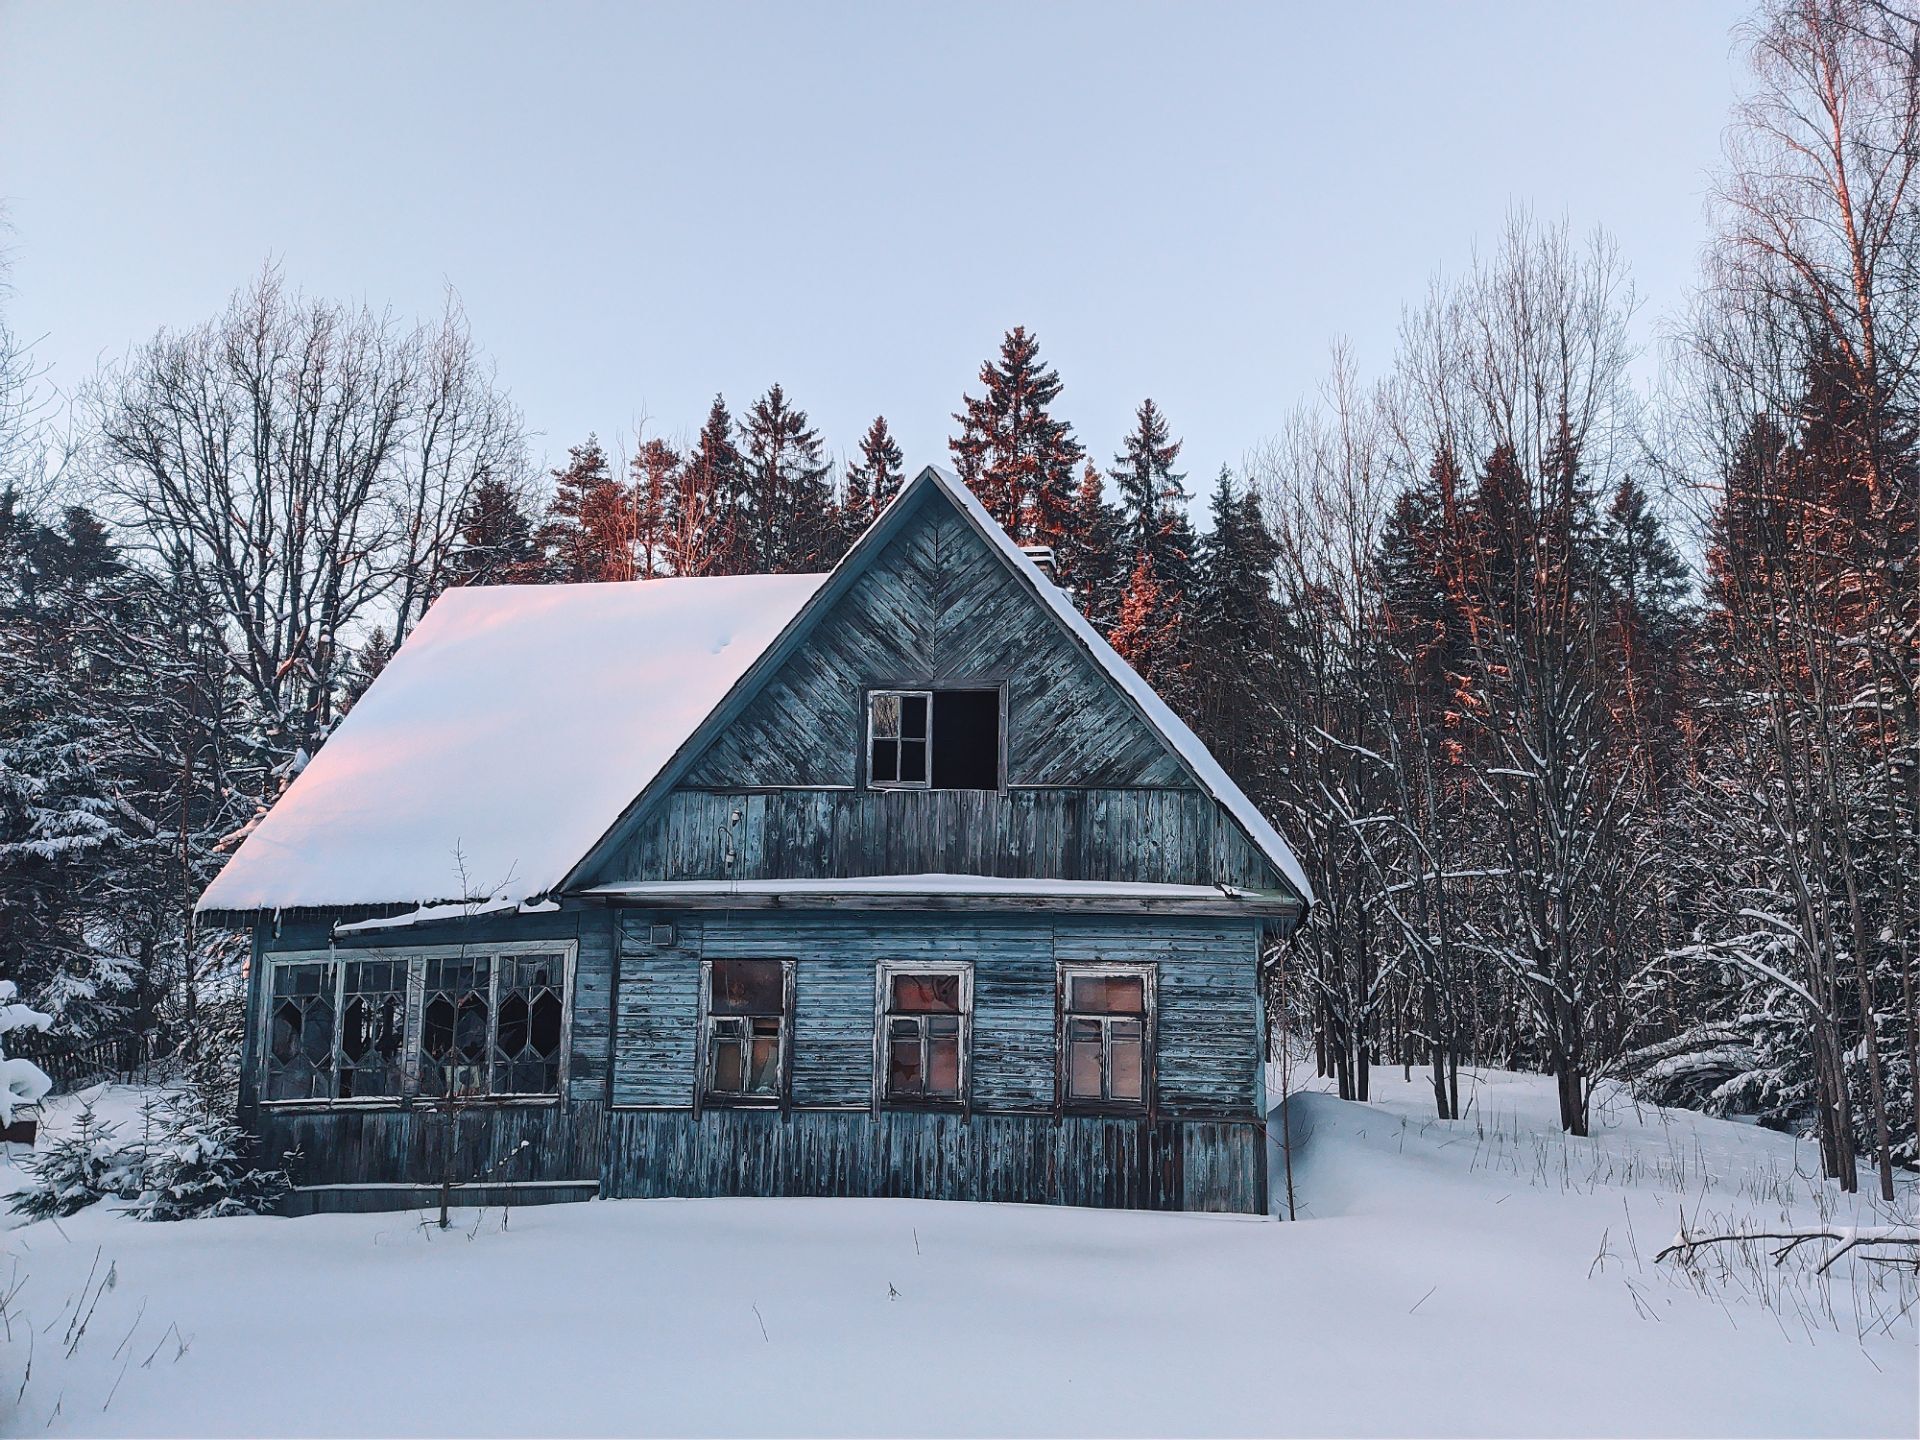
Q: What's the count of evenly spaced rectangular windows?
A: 3